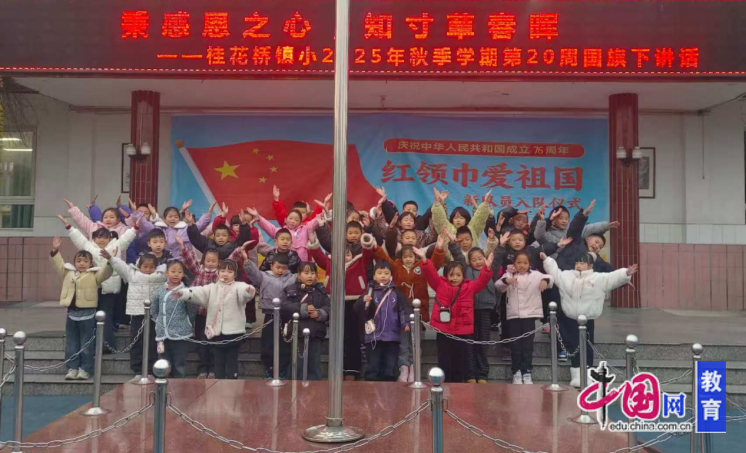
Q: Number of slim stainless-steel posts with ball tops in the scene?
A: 15